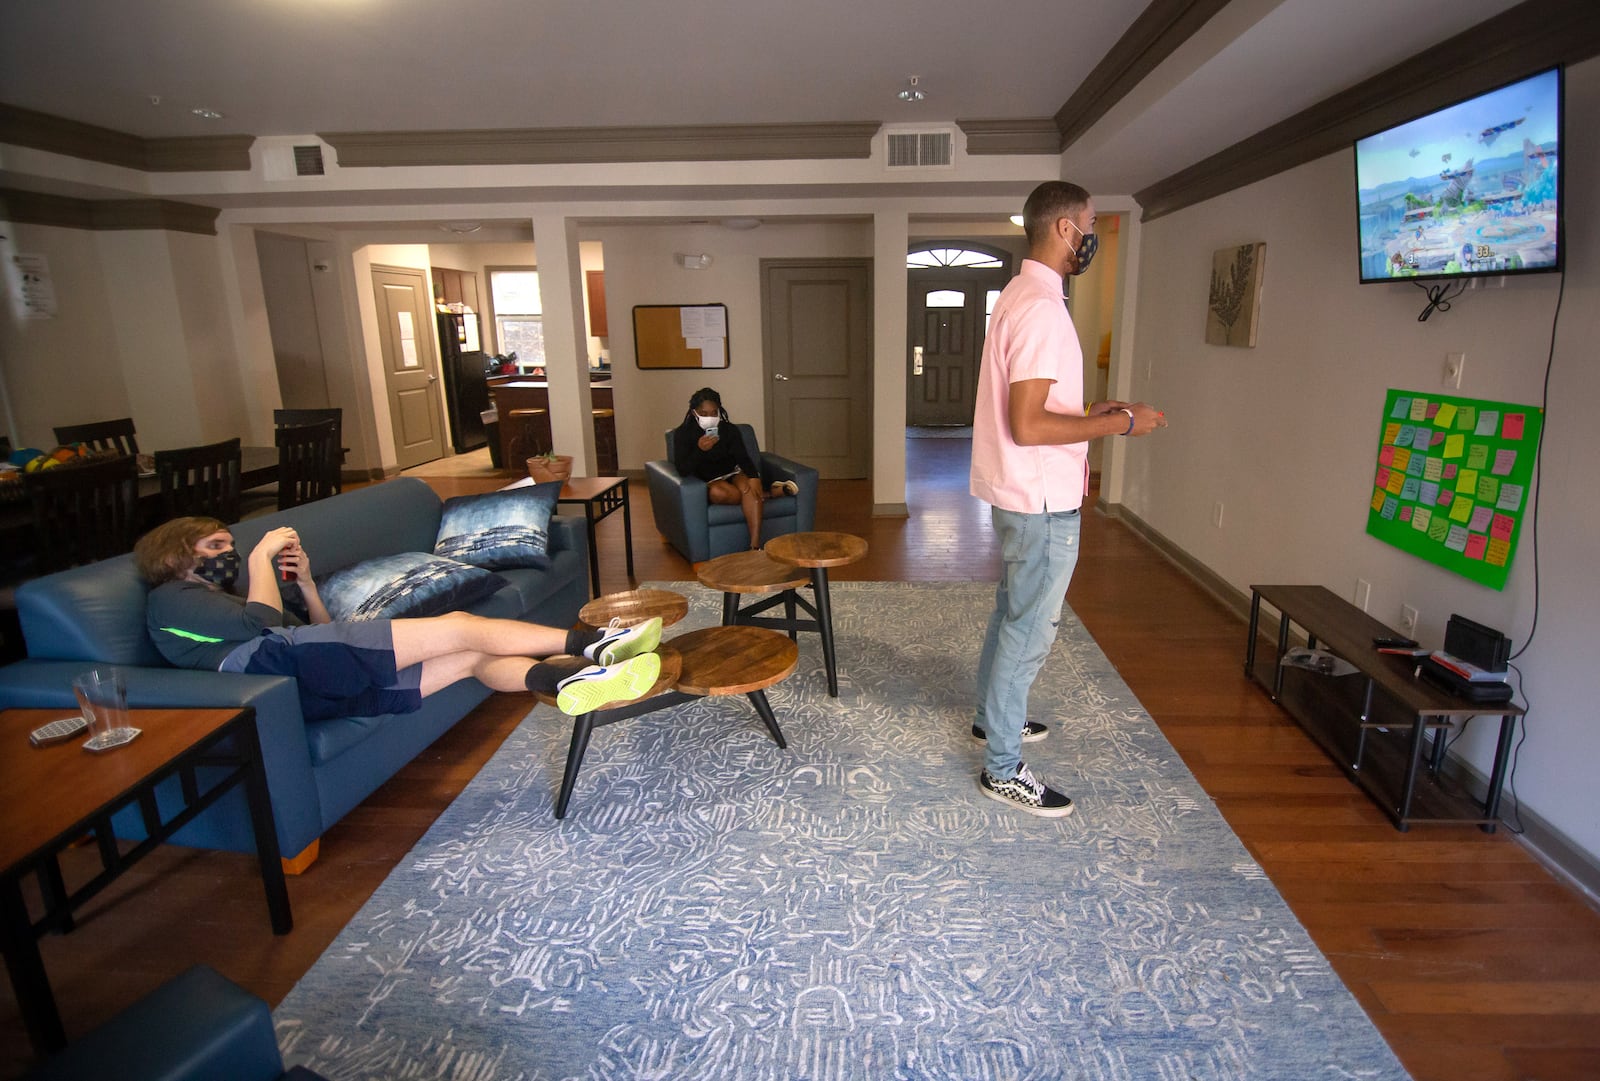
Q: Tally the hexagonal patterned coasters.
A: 2